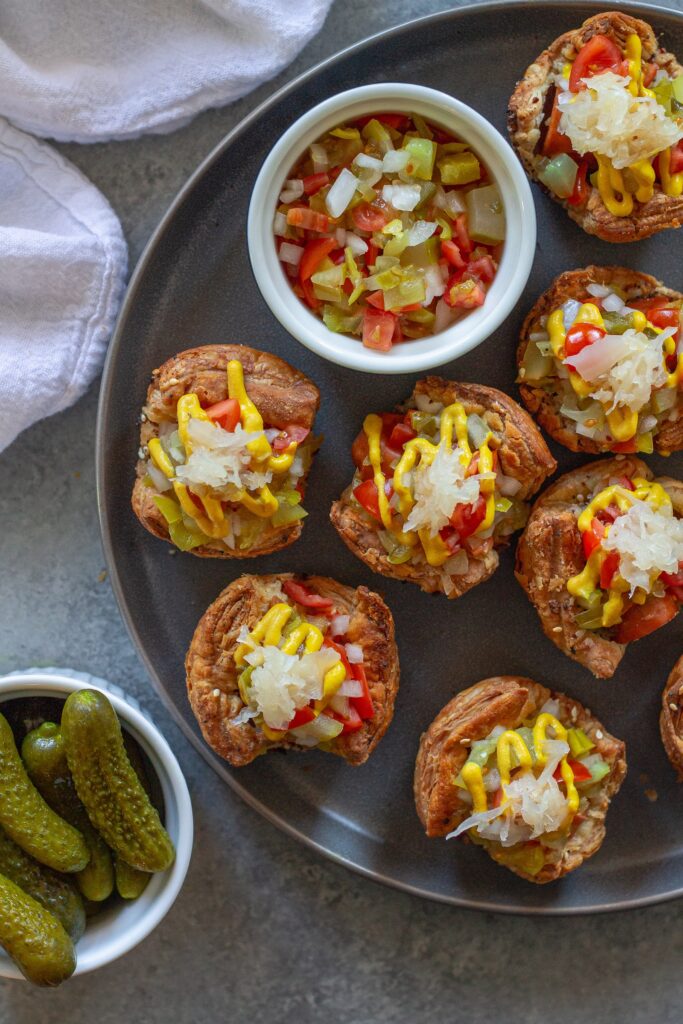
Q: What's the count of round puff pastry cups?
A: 8